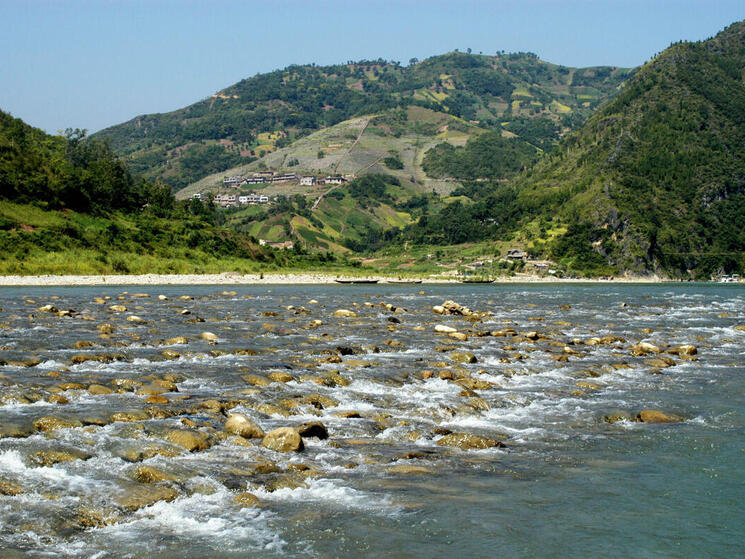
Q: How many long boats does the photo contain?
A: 3